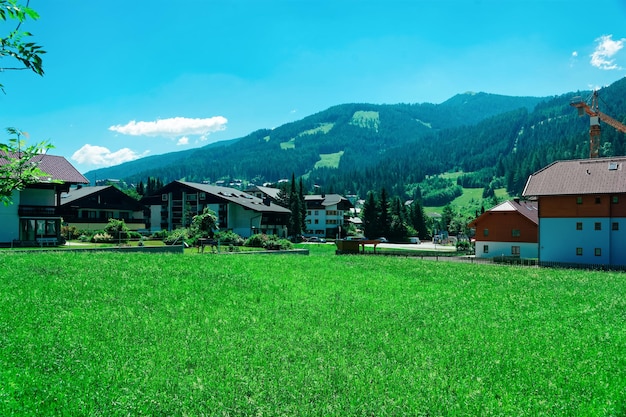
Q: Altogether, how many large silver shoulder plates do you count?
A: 0